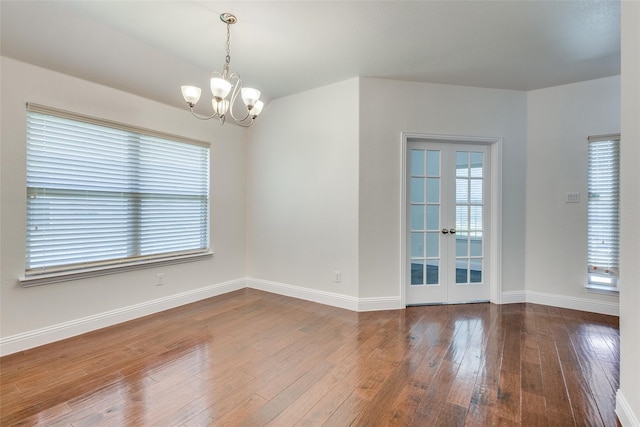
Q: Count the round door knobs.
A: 2